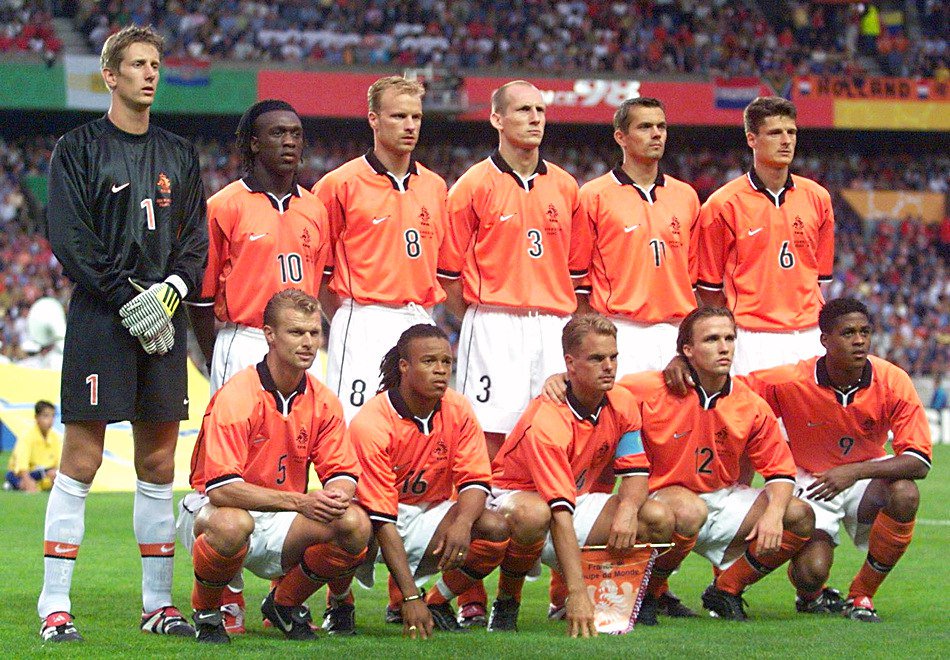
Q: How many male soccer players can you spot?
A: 11